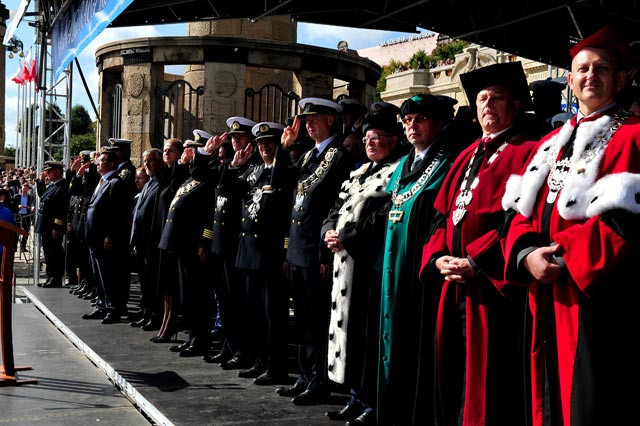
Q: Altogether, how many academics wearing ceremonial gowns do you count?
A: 4